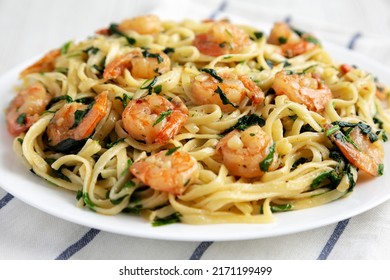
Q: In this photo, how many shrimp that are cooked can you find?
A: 13